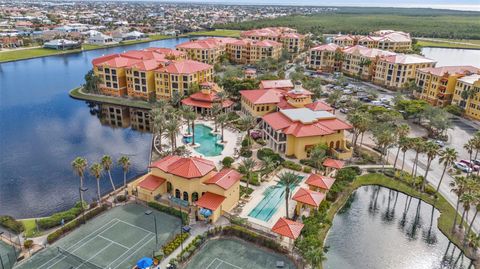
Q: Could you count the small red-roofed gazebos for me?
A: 4